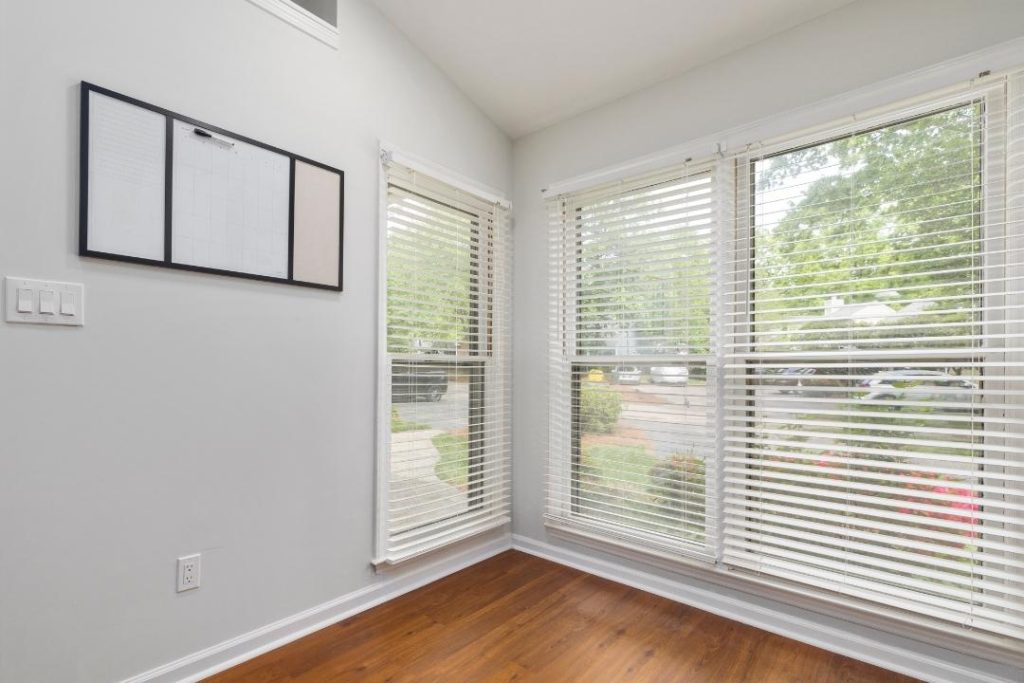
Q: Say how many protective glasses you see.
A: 0